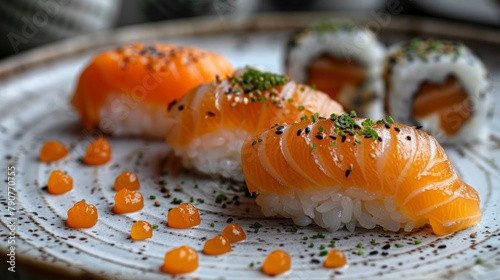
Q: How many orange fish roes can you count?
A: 13